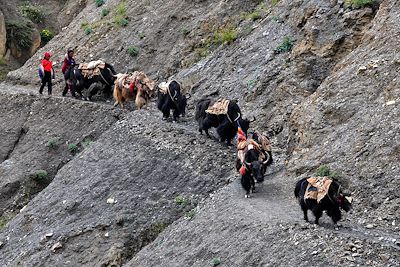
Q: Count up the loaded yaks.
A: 6